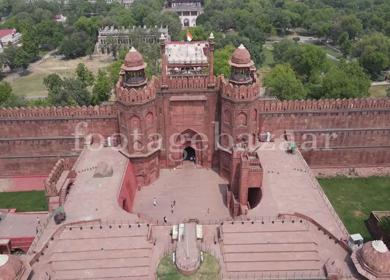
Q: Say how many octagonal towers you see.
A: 2